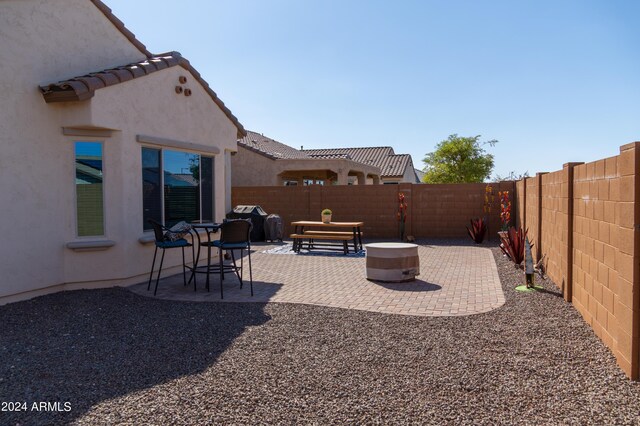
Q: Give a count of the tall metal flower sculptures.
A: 3